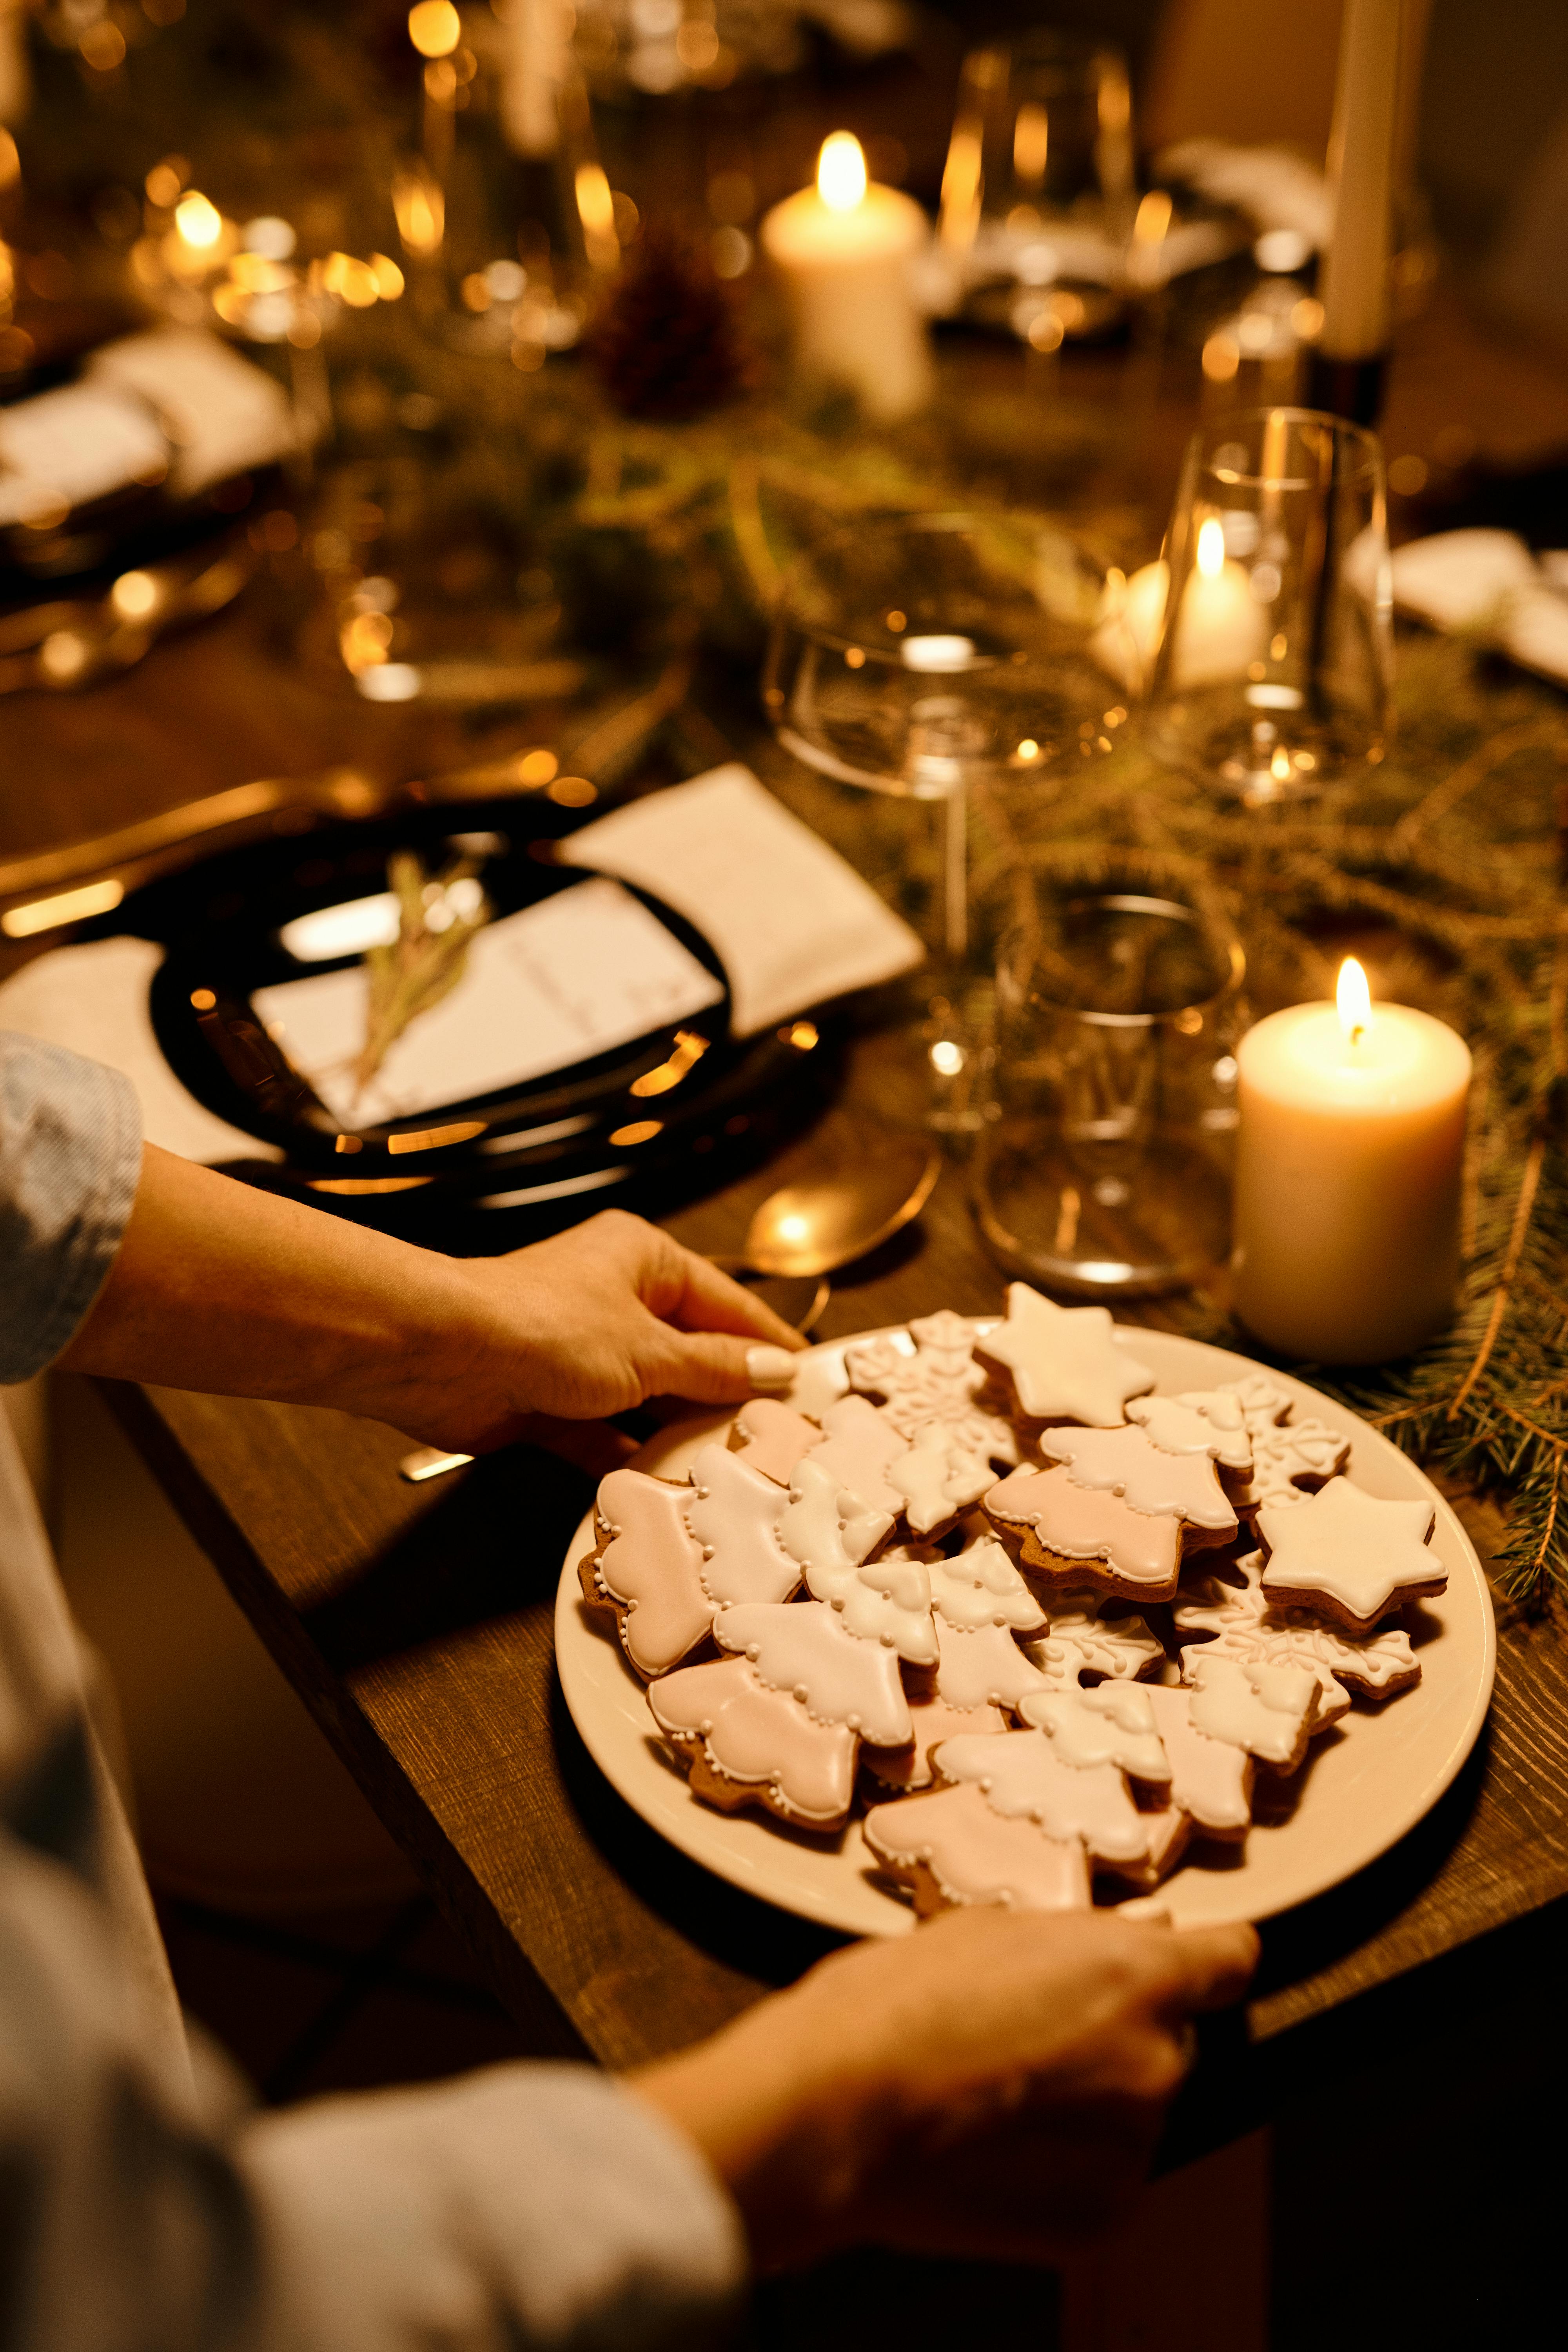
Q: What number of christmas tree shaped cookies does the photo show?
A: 7